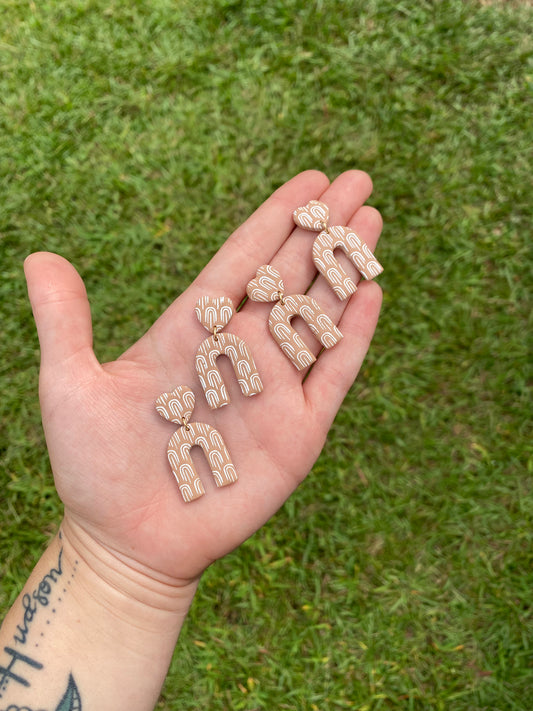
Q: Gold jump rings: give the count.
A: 4